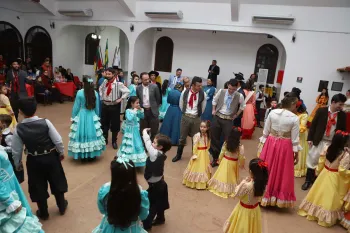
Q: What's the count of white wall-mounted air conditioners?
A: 3